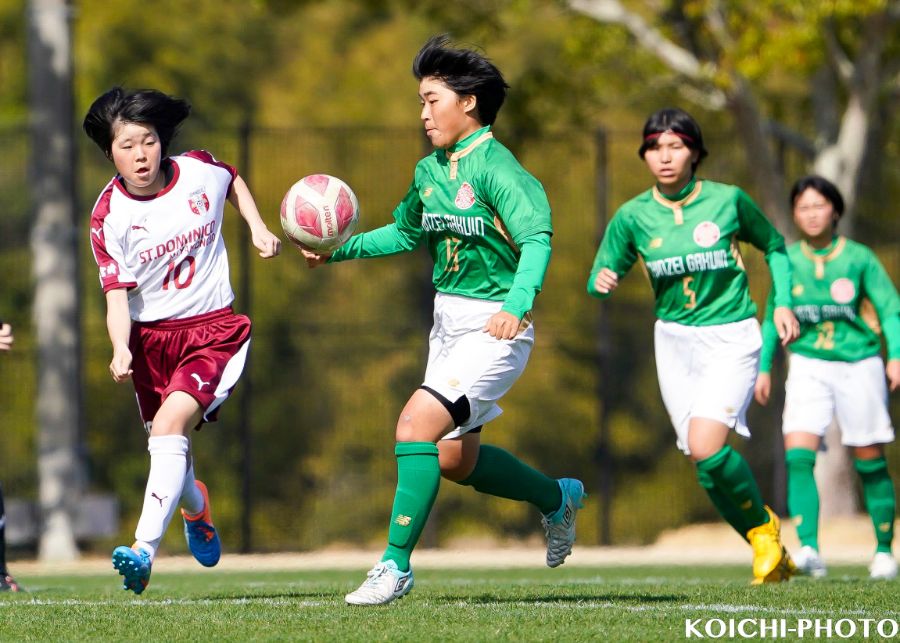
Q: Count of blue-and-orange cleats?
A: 2